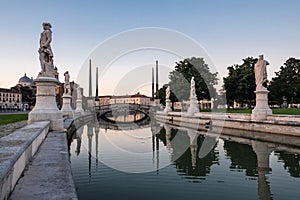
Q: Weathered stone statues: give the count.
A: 6